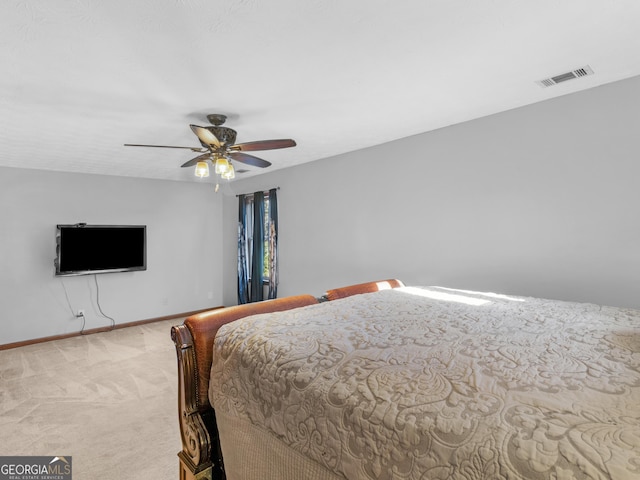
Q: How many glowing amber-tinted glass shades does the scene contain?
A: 3